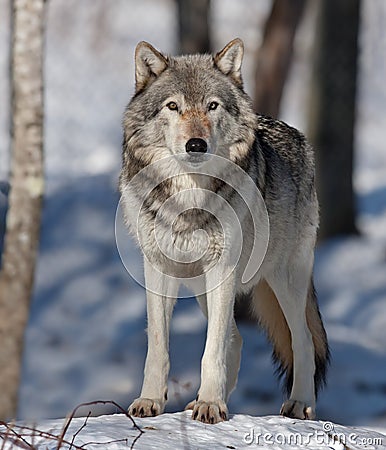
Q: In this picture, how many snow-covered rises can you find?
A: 1